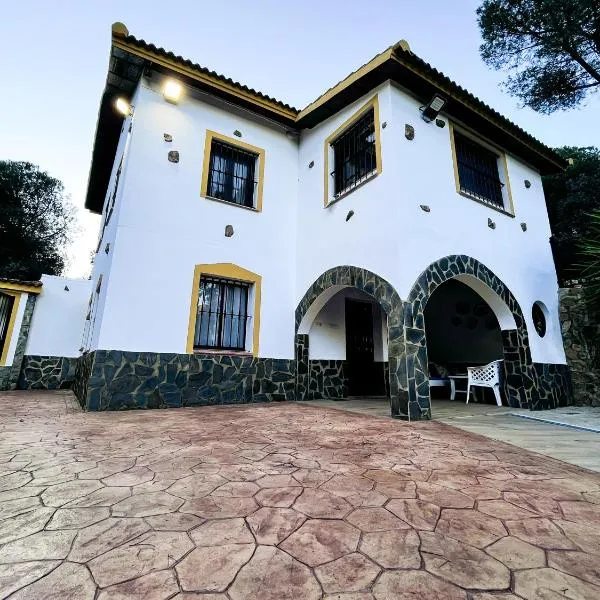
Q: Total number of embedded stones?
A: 13